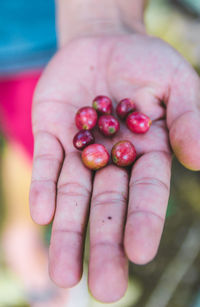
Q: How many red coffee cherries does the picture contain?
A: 8